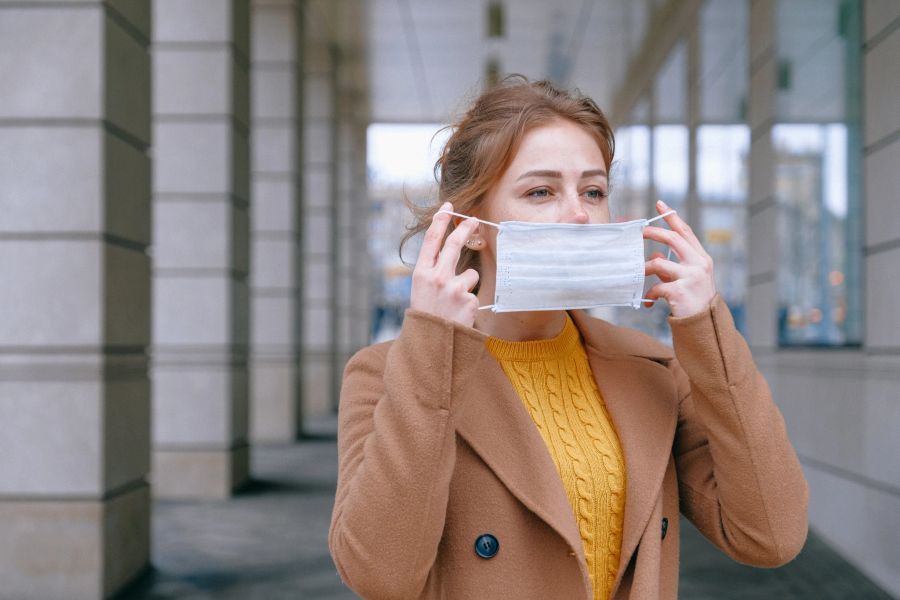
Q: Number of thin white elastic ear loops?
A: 2